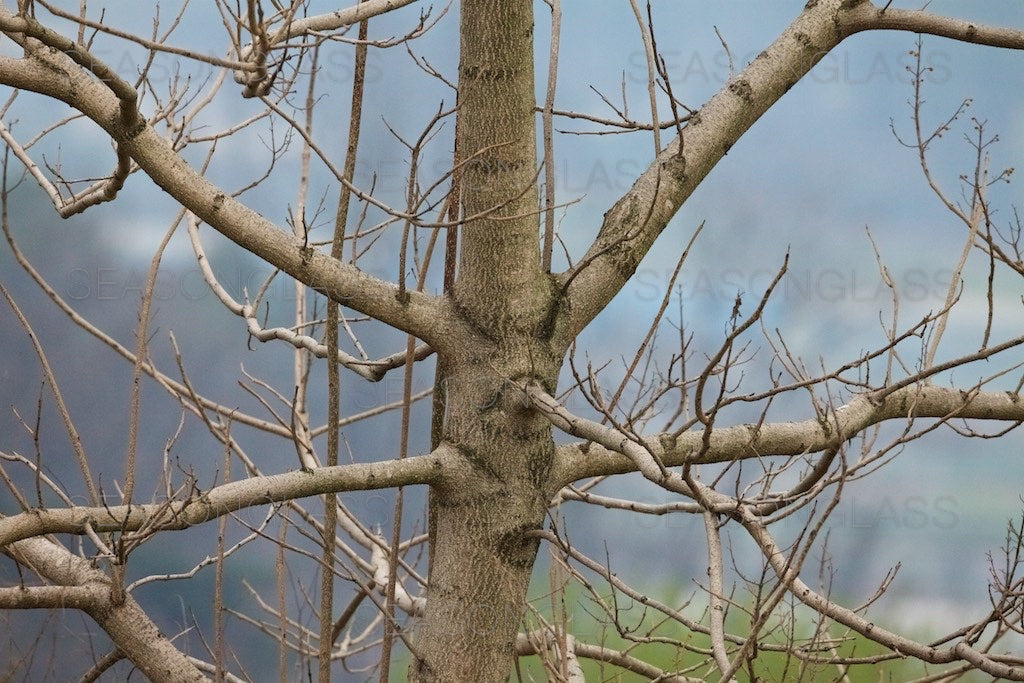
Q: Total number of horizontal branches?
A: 2